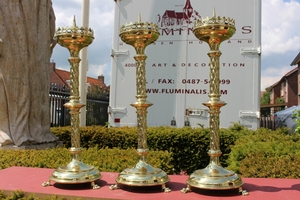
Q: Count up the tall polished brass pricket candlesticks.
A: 3